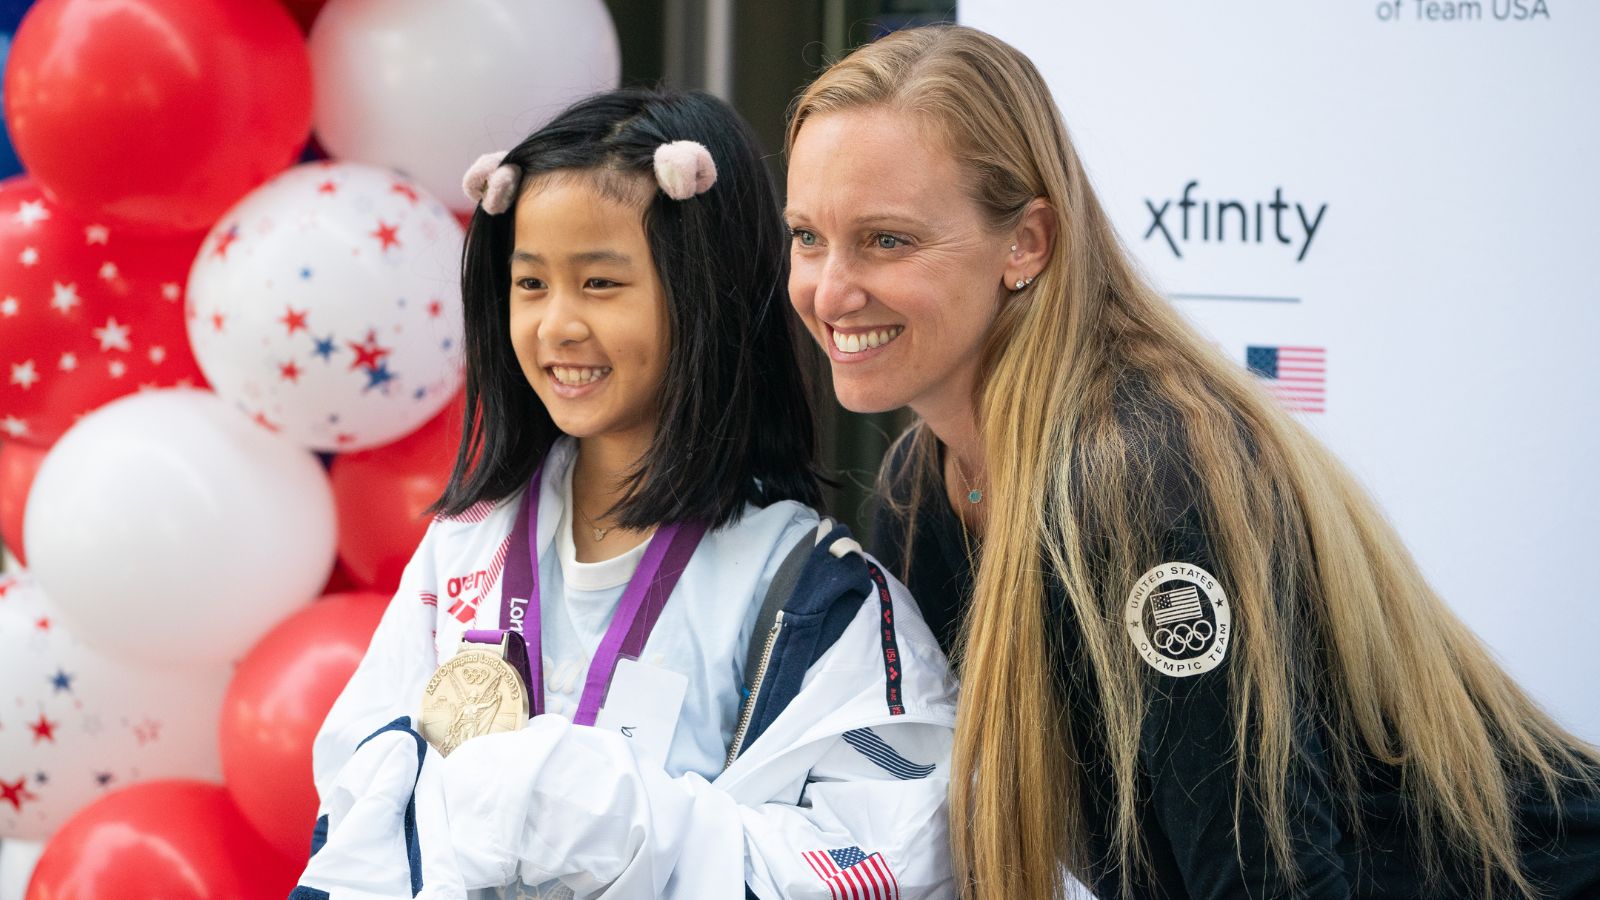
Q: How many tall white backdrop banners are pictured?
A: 1